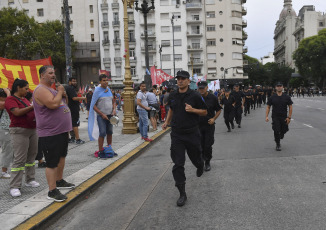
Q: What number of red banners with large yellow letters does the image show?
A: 1